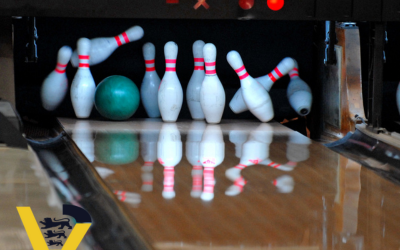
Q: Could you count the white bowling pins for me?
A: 10